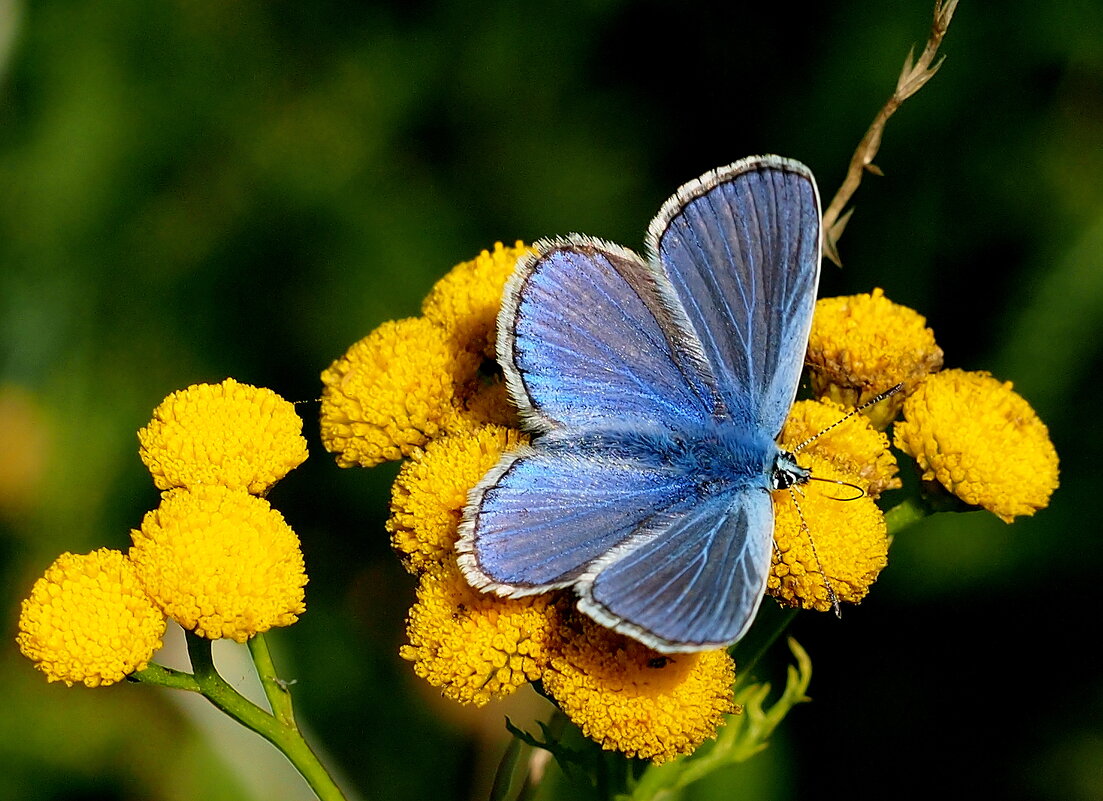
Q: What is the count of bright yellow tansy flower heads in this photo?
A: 12